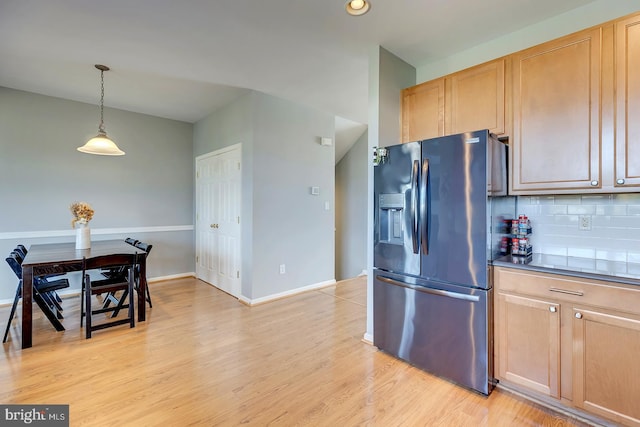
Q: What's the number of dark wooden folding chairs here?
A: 5